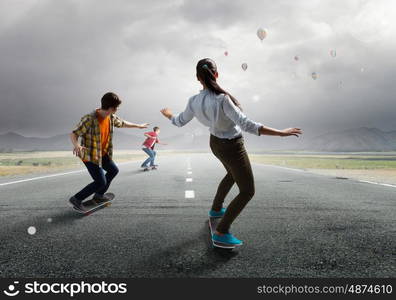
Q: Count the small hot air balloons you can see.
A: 6